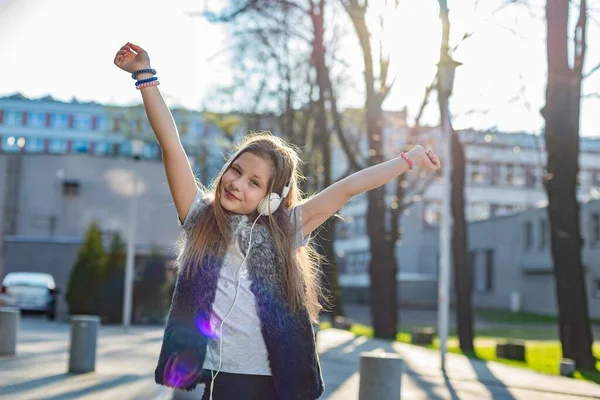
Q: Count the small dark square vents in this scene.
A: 1